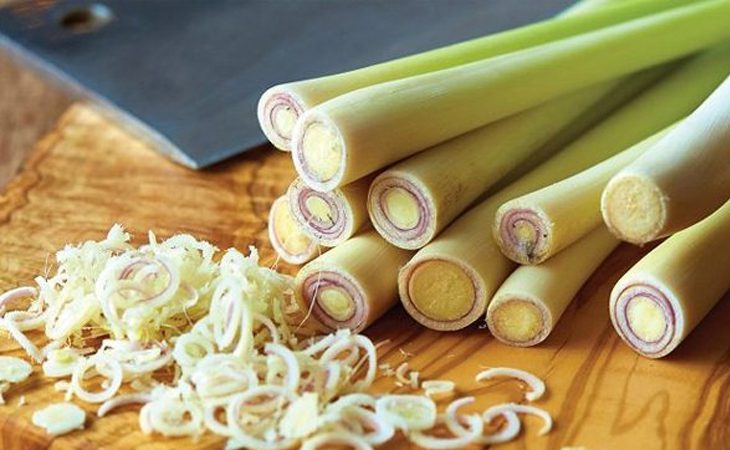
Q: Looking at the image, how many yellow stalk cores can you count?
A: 11